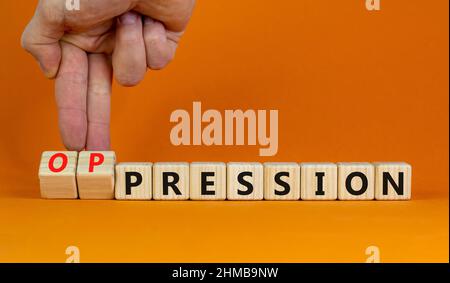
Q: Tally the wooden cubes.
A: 10